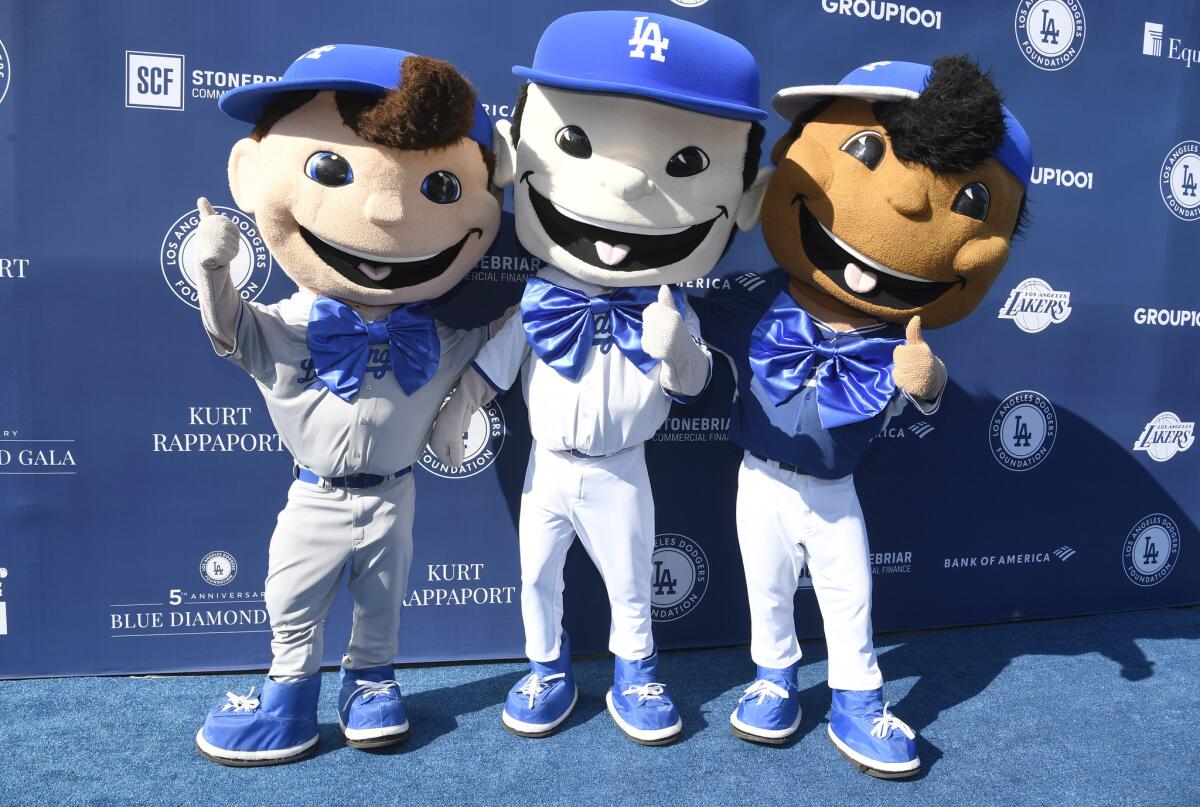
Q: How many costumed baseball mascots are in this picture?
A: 3